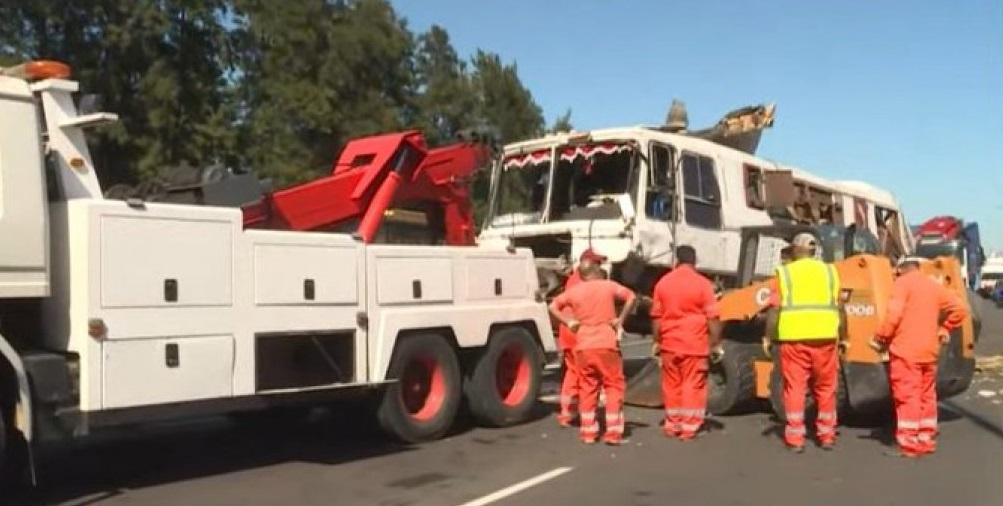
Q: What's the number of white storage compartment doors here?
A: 5